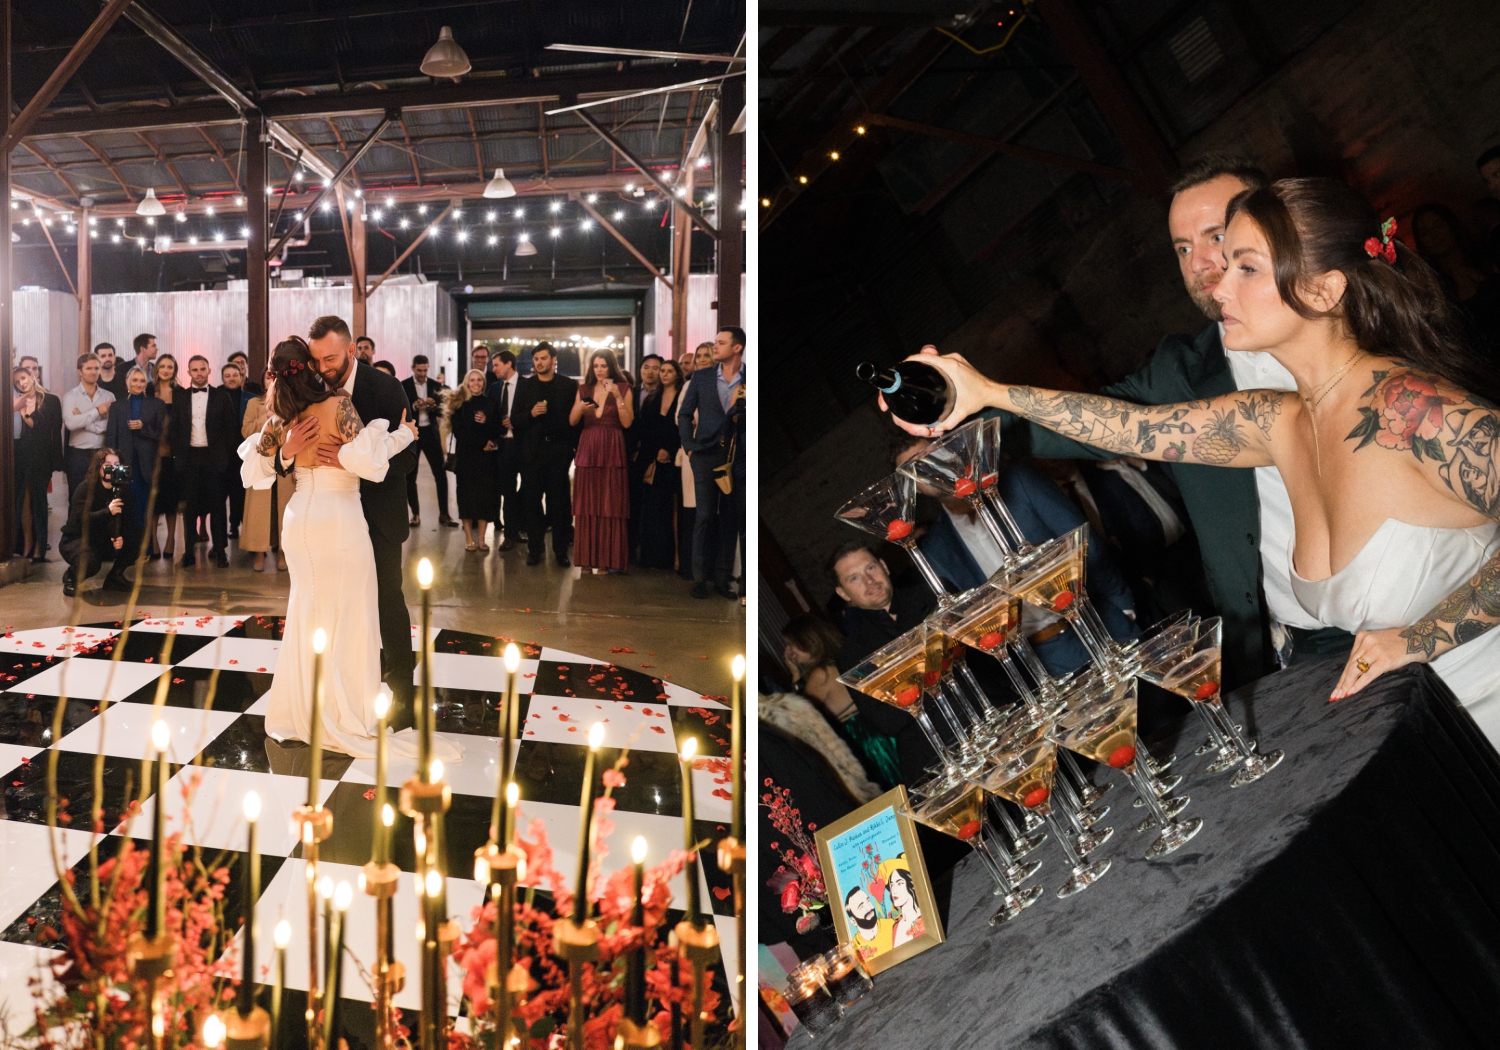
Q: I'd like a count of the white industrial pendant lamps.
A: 4